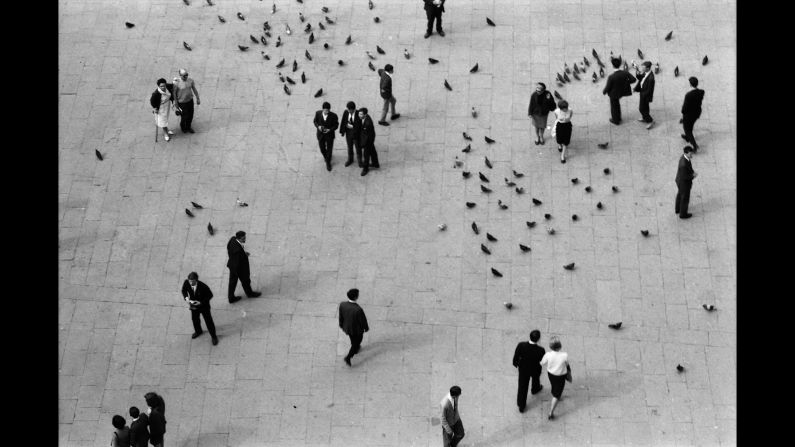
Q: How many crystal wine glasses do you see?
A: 0